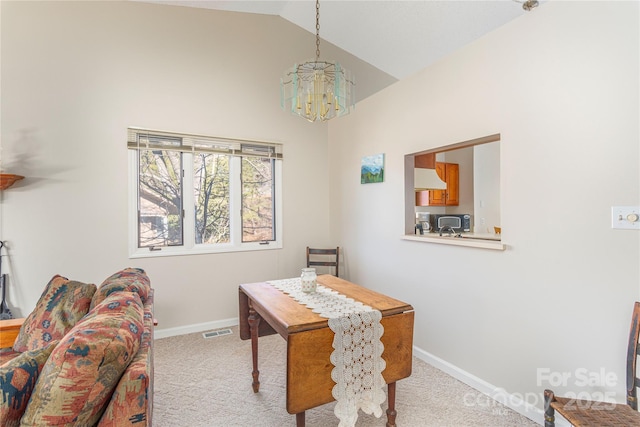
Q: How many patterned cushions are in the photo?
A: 4